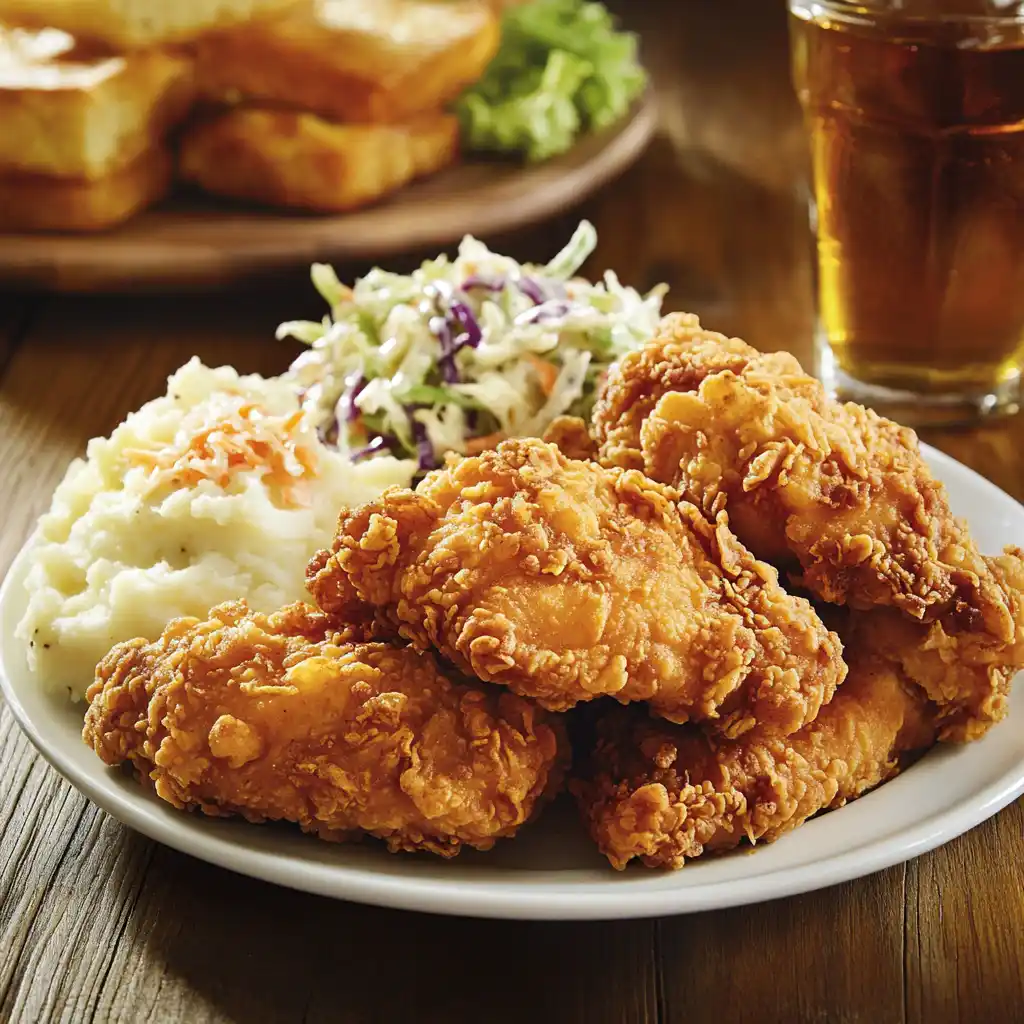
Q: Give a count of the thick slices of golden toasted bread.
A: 5